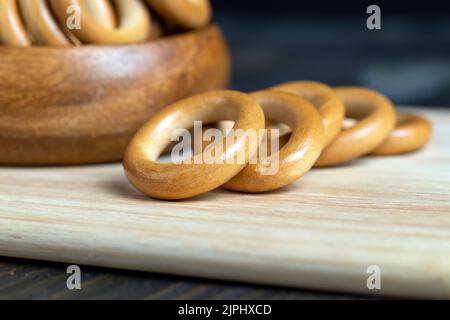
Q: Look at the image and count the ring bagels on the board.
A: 5